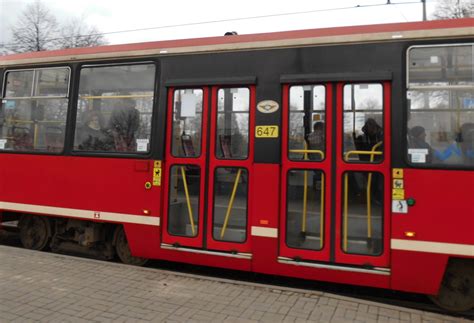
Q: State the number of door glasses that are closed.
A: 8